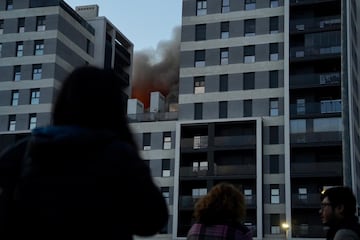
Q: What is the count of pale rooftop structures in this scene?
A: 2